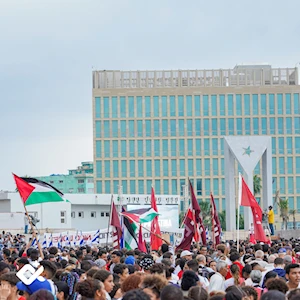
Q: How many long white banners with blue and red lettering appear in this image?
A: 1